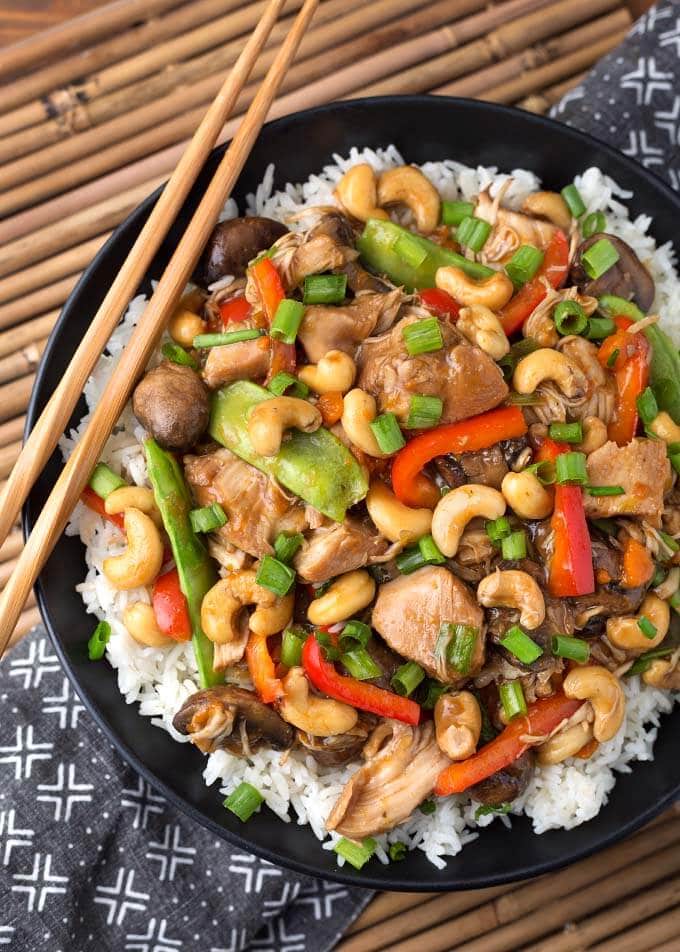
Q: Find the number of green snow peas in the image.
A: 4